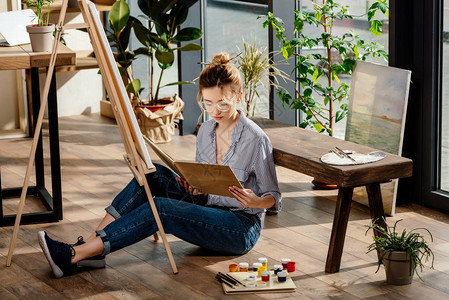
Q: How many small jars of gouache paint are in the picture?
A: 10